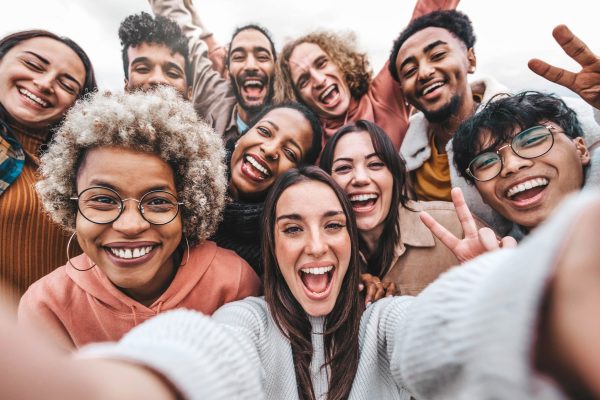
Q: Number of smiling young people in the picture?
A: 10